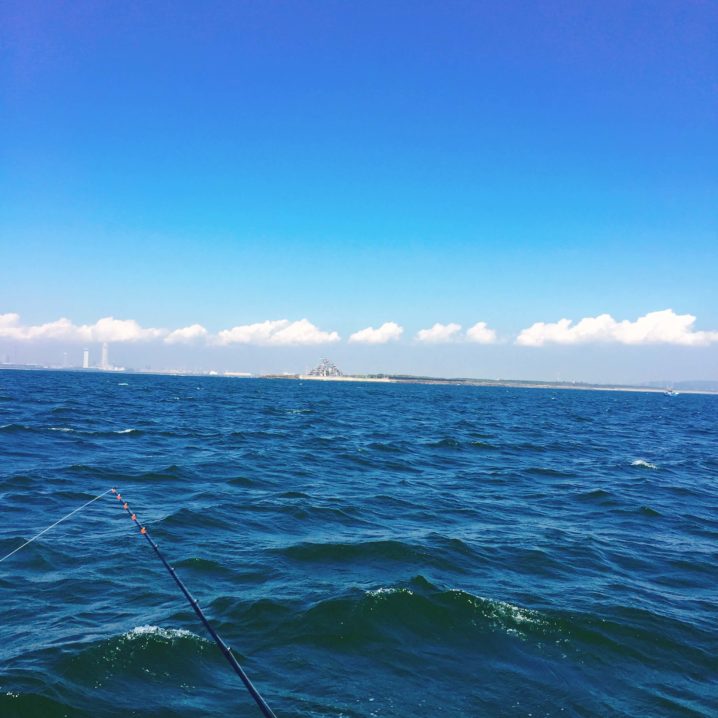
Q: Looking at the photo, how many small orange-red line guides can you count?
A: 5